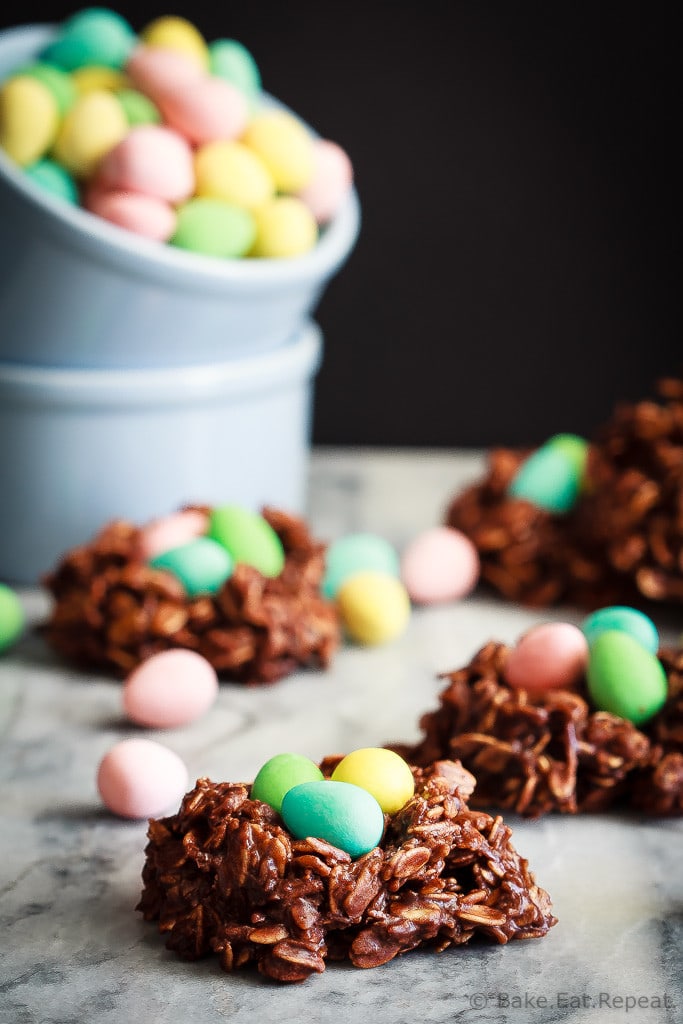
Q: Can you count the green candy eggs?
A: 8